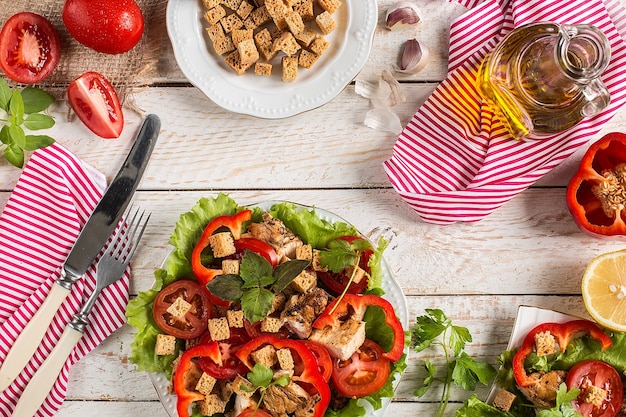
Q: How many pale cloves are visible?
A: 2